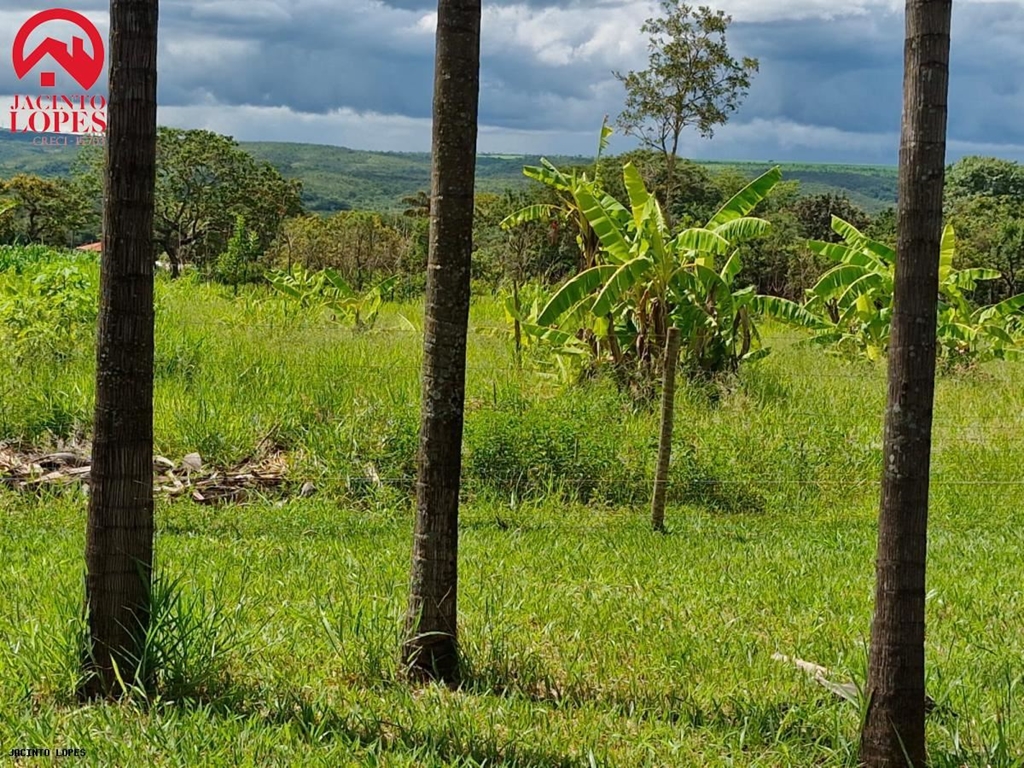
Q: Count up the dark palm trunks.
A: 3